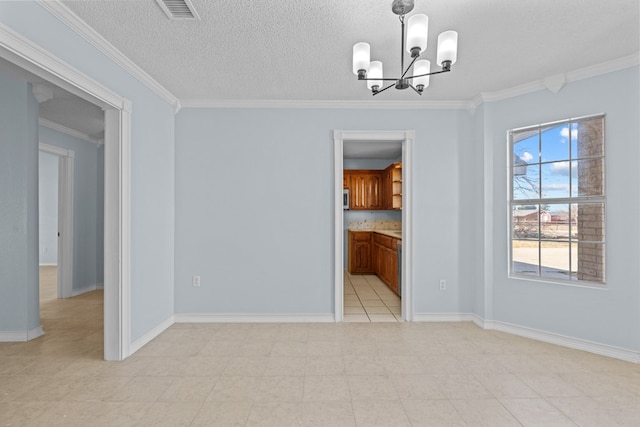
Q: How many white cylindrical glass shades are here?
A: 5